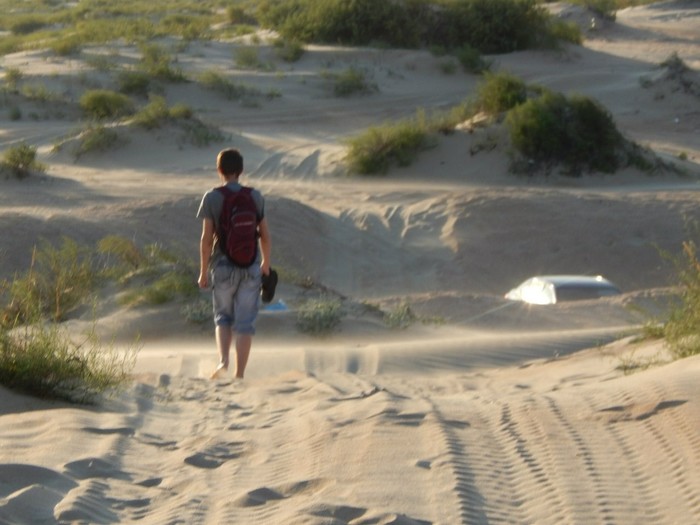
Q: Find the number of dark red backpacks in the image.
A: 1